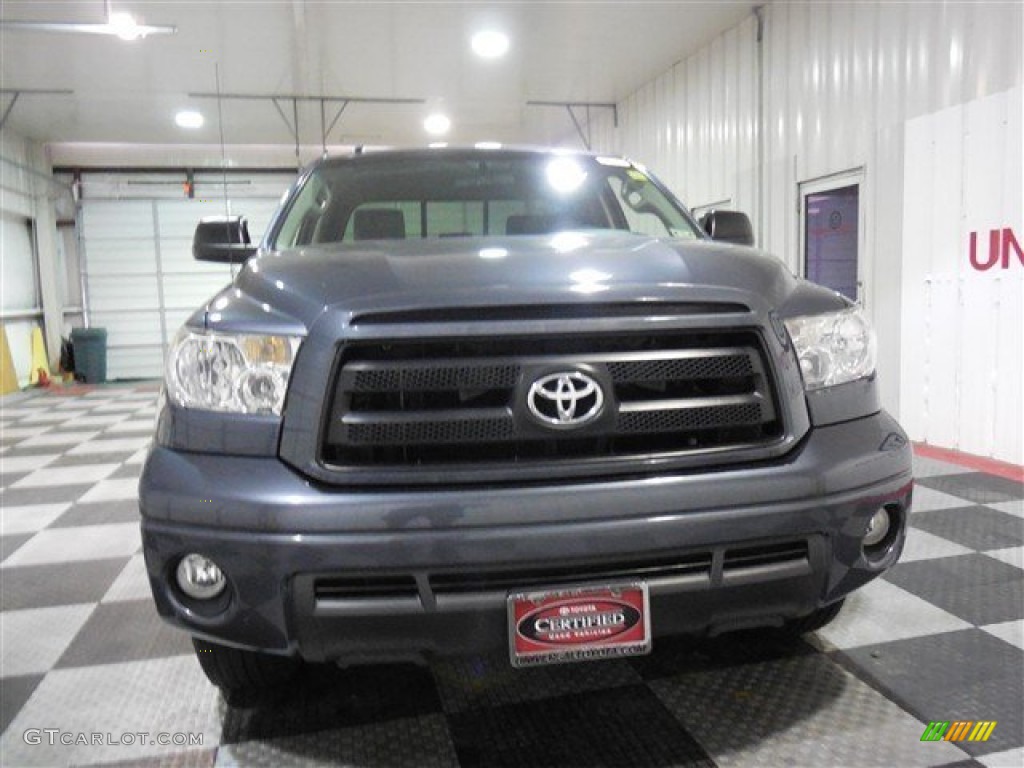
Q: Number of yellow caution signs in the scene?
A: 2